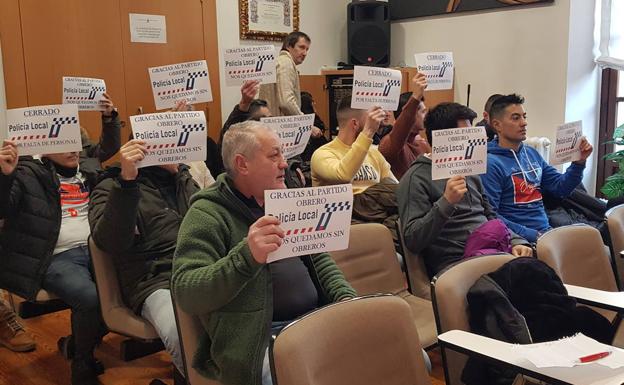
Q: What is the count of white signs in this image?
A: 11